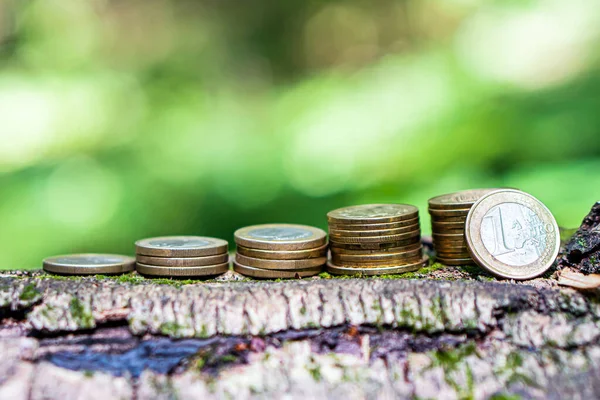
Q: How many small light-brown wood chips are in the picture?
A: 1